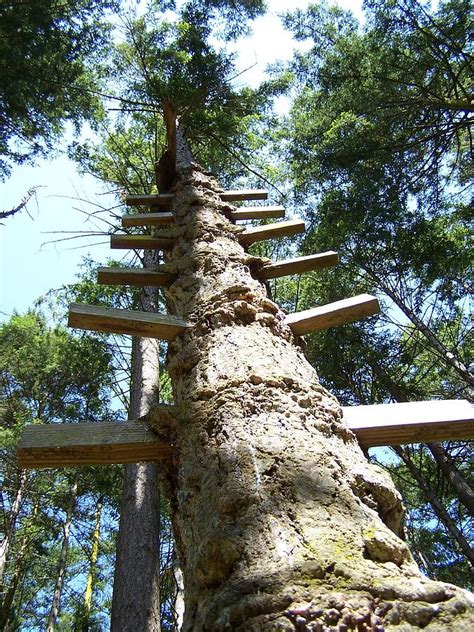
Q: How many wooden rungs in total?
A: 12